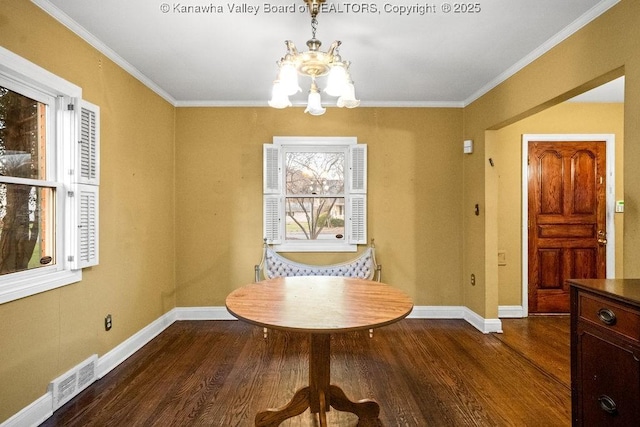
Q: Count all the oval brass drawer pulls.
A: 2